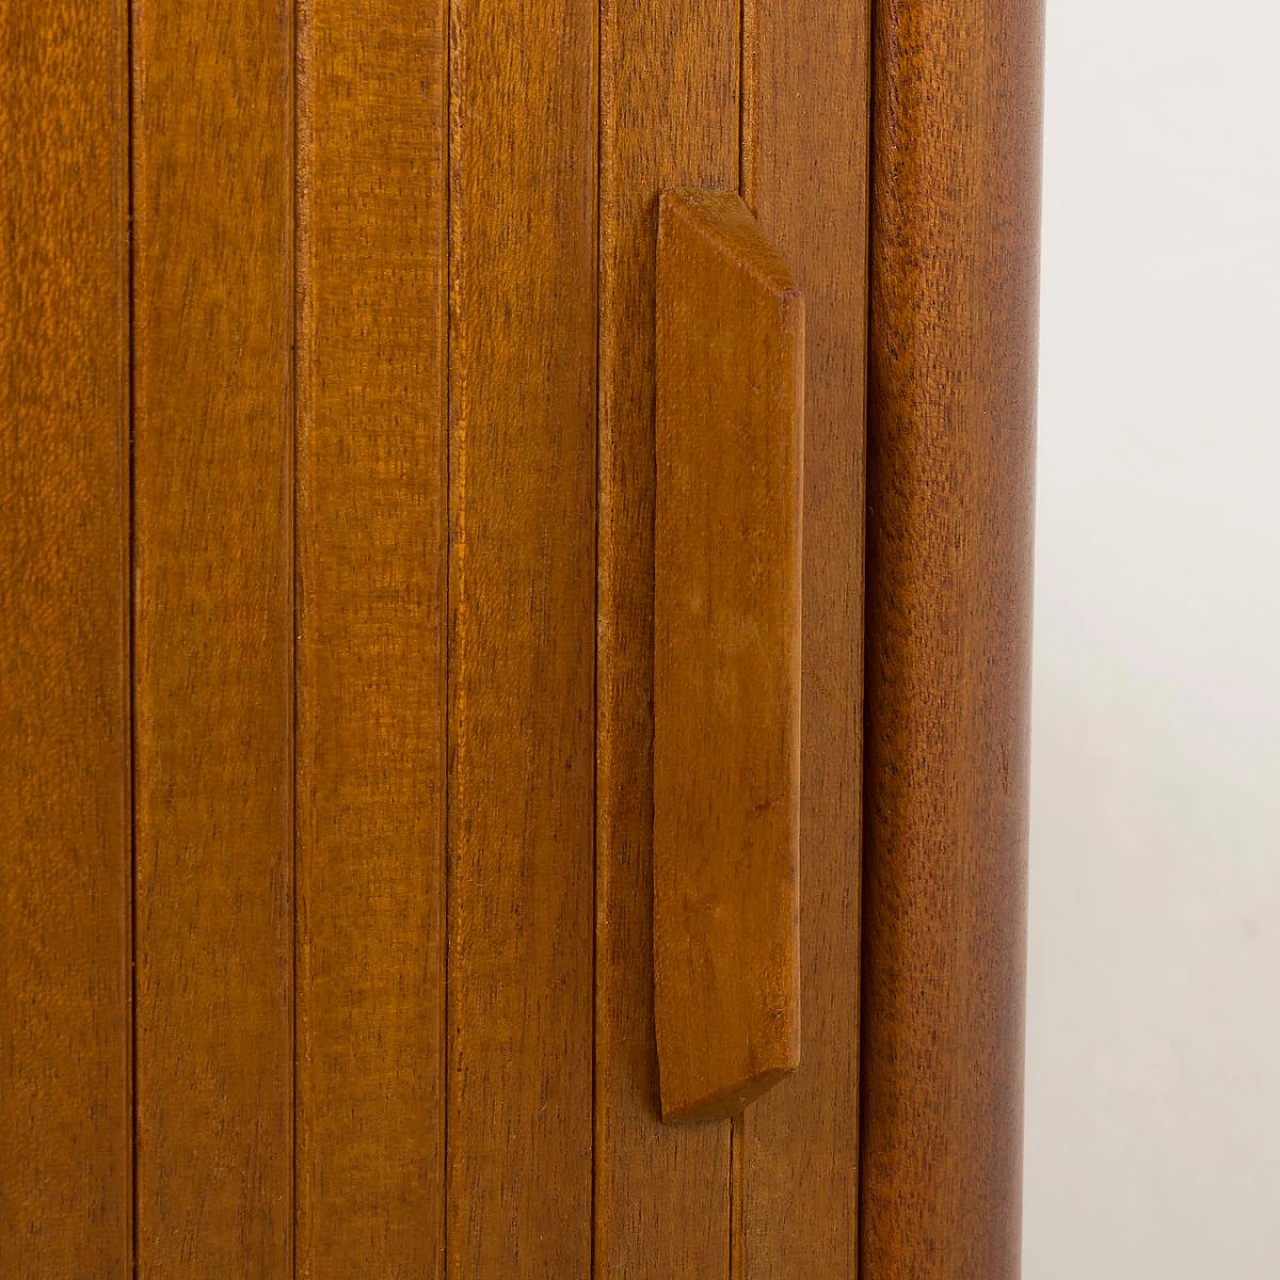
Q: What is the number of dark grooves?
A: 6